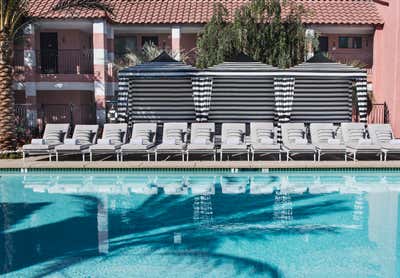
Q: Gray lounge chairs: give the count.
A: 12